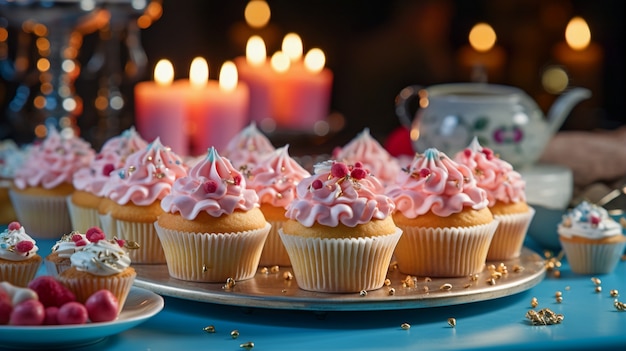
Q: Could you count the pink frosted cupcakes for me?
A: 10